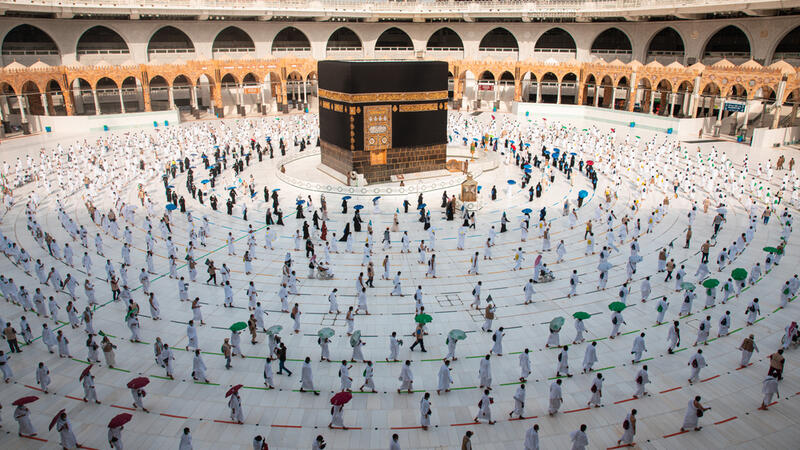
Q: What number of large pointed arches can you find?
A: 14